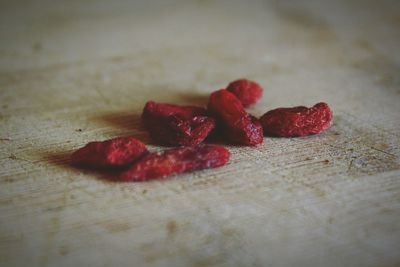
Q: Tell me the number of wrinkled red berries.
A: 6